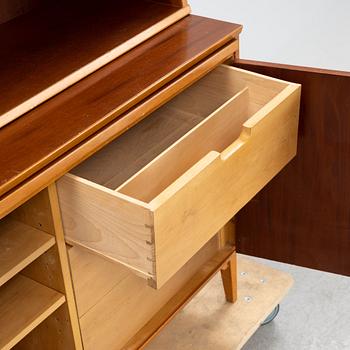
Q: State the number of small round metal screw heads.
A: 3